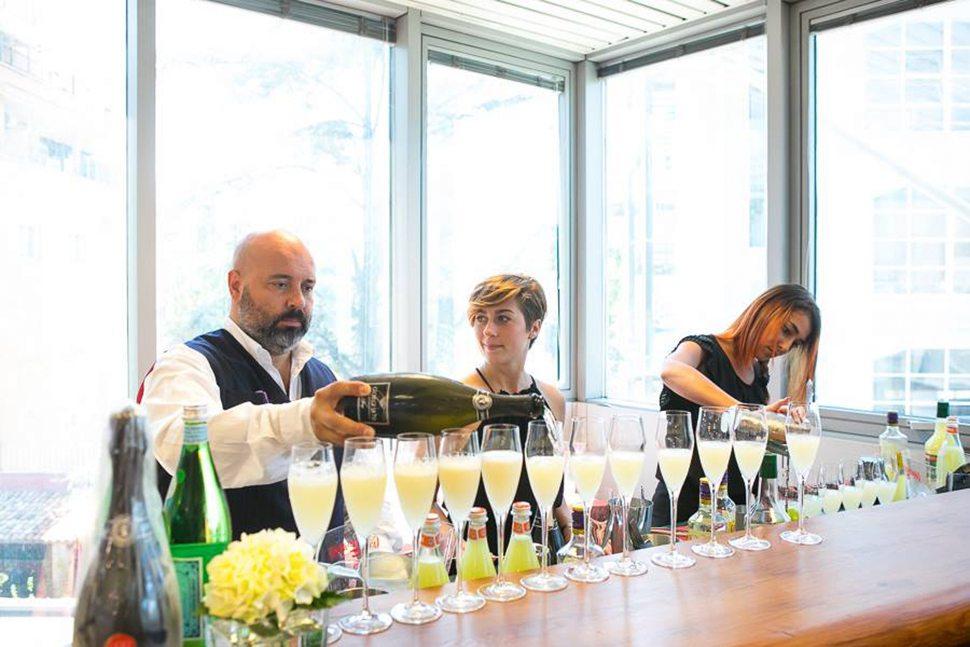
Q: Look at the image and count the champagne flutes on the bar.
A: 12